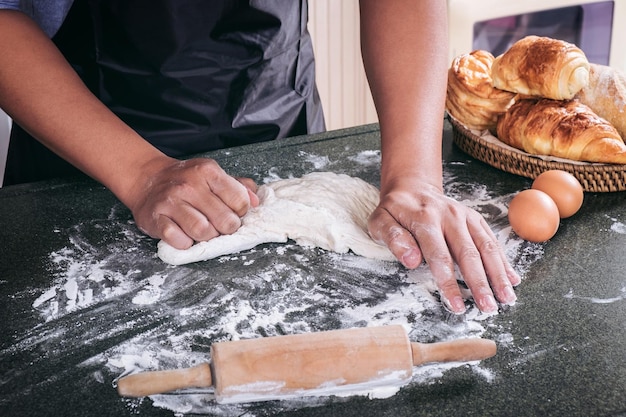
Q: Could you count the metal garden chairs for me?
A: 0